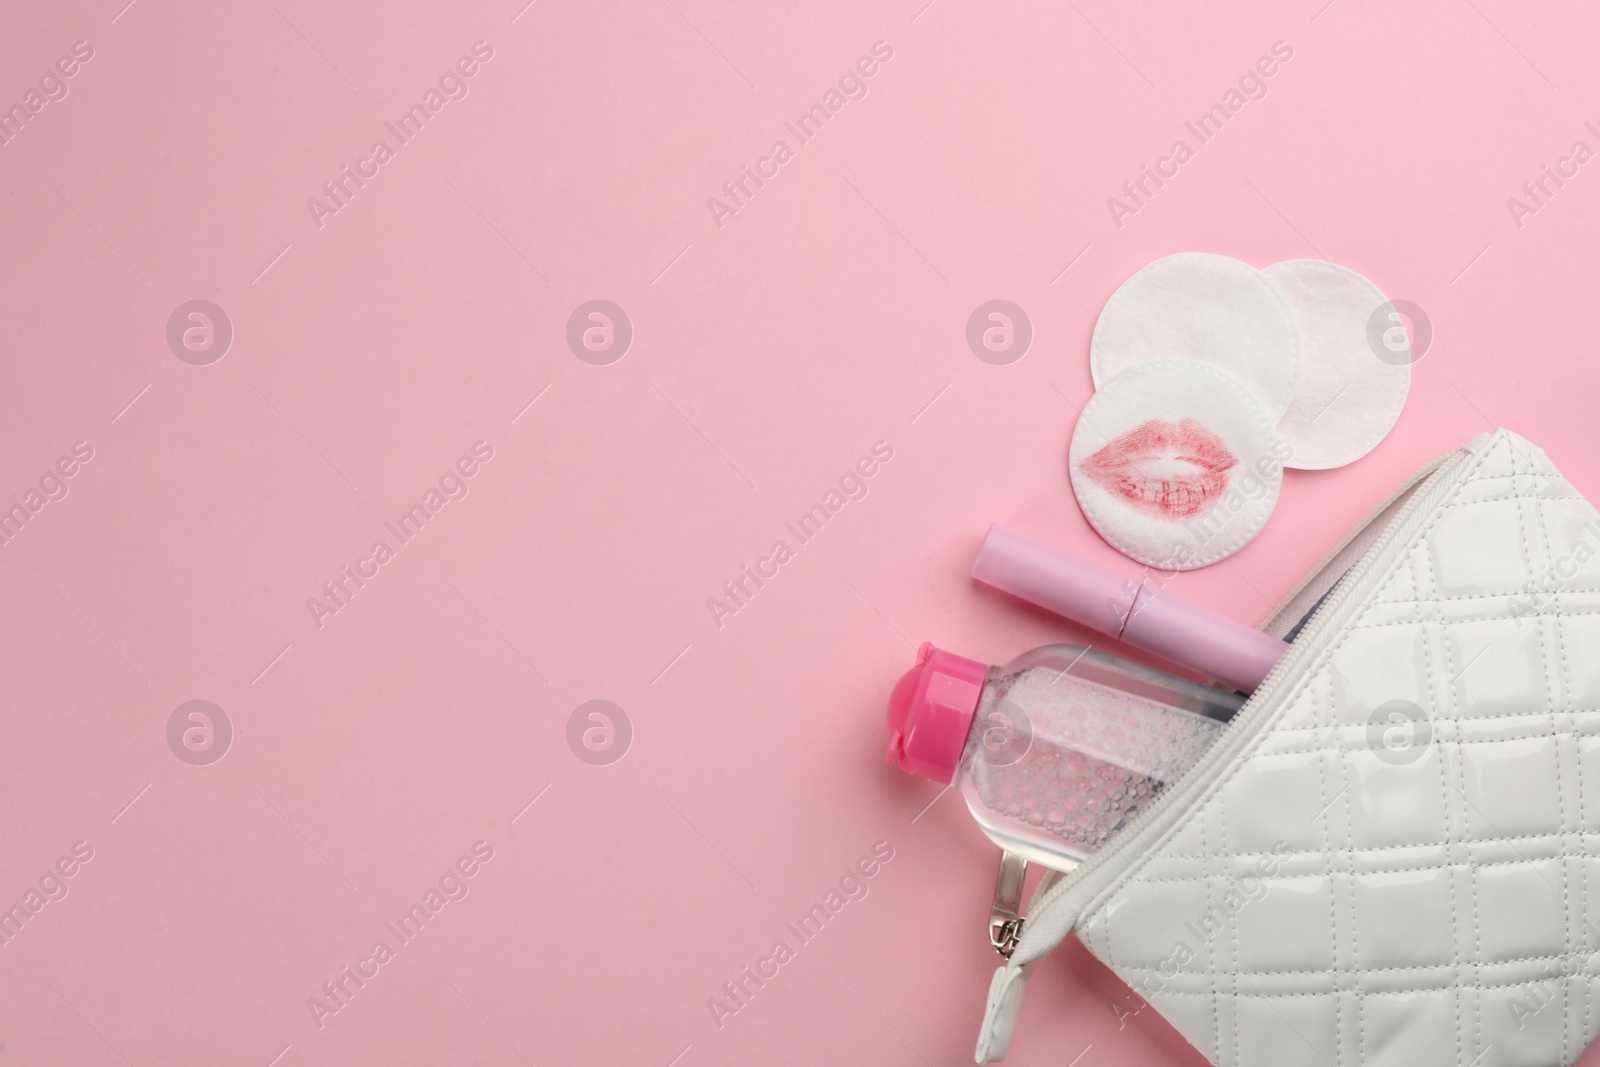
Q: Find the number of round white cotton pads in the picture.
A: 3